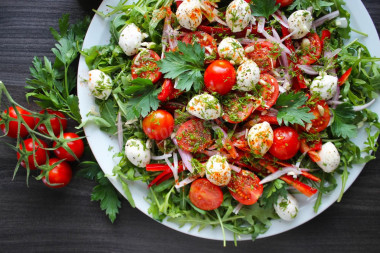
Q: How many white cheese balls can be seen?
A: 14